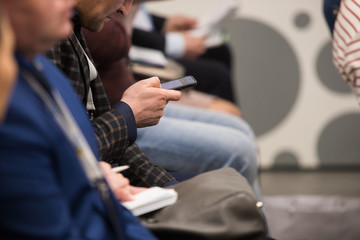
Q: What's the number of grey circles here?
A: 5